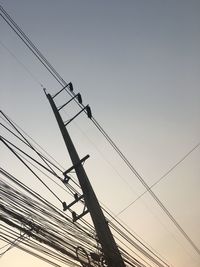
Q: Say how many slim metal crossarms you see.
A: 3